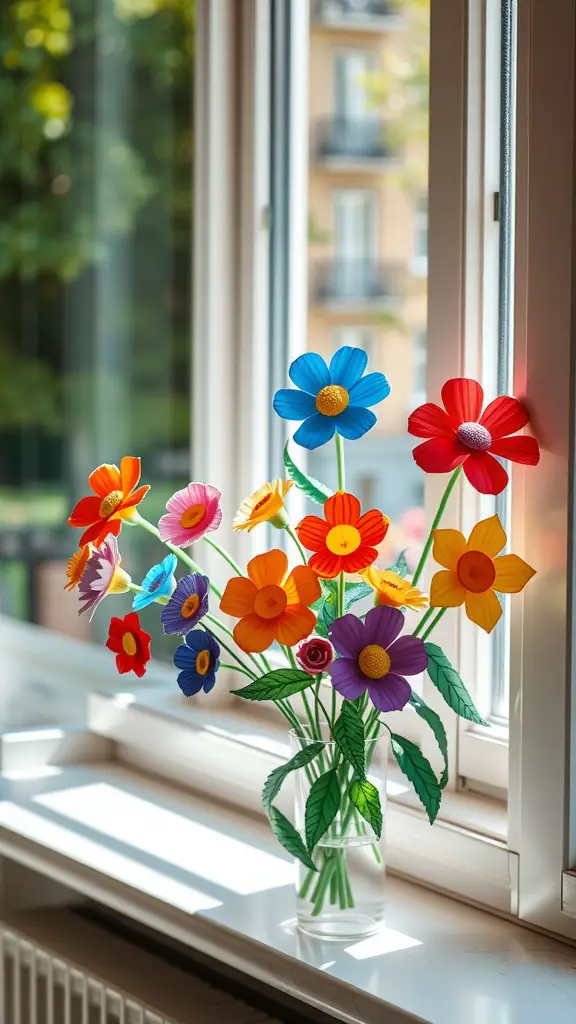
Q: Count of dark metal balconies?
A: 3